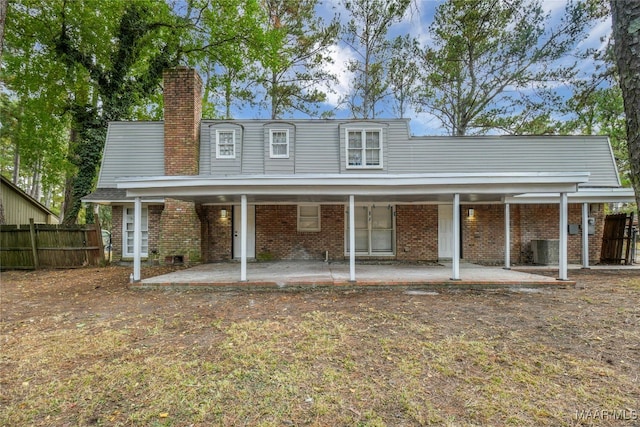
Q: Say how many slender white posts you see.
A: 7